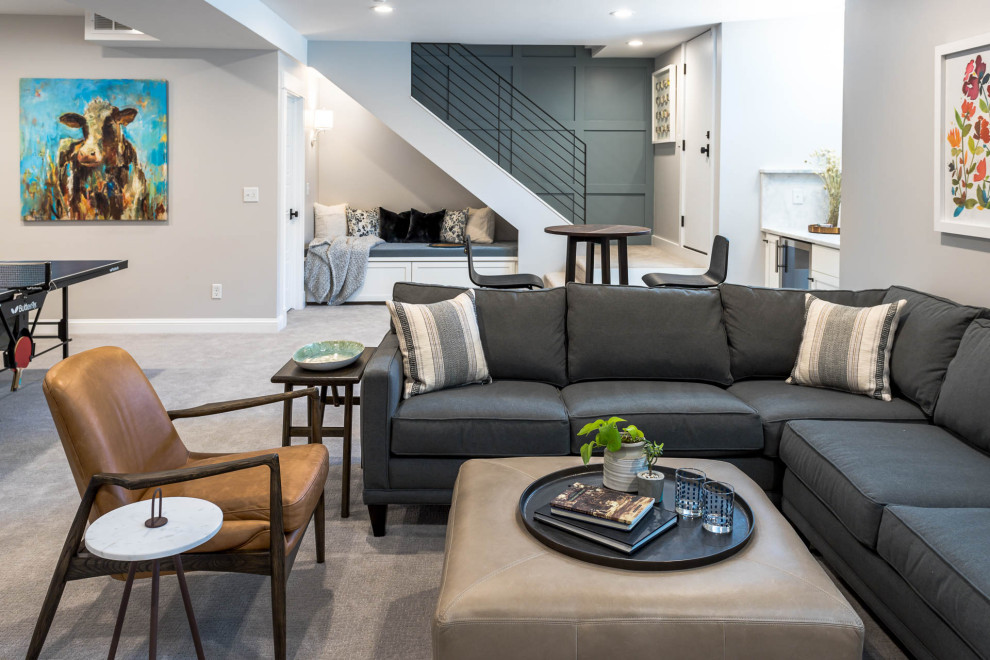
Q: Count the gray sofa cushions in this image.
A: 10